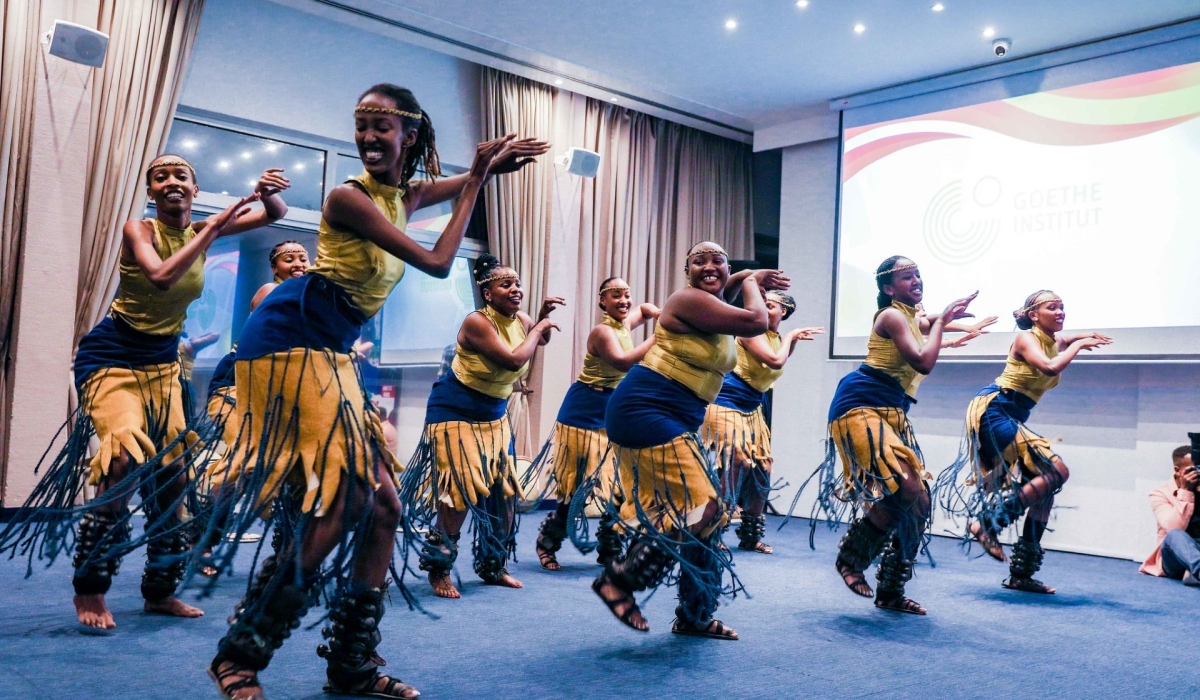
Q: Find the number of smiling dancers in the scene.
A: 8